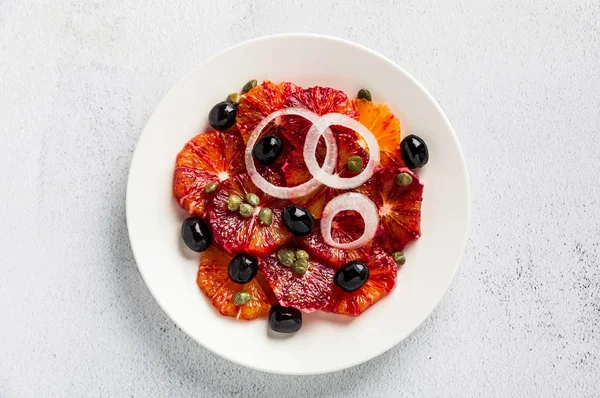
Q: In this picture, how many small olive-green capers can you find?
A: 15